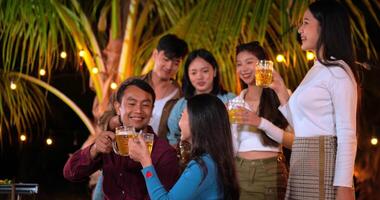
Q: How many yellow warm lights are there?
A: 11